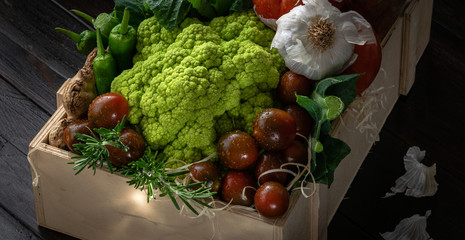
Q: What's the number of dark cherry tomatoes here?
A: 12